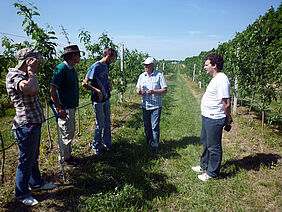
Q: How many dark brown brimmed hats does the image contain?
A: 1